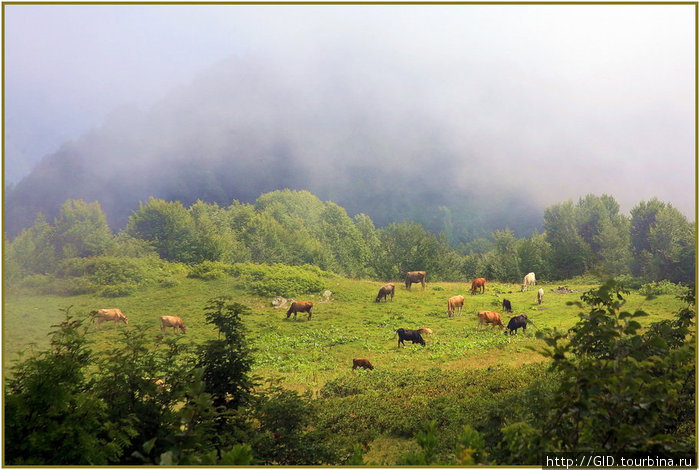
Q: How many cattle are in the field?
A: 15